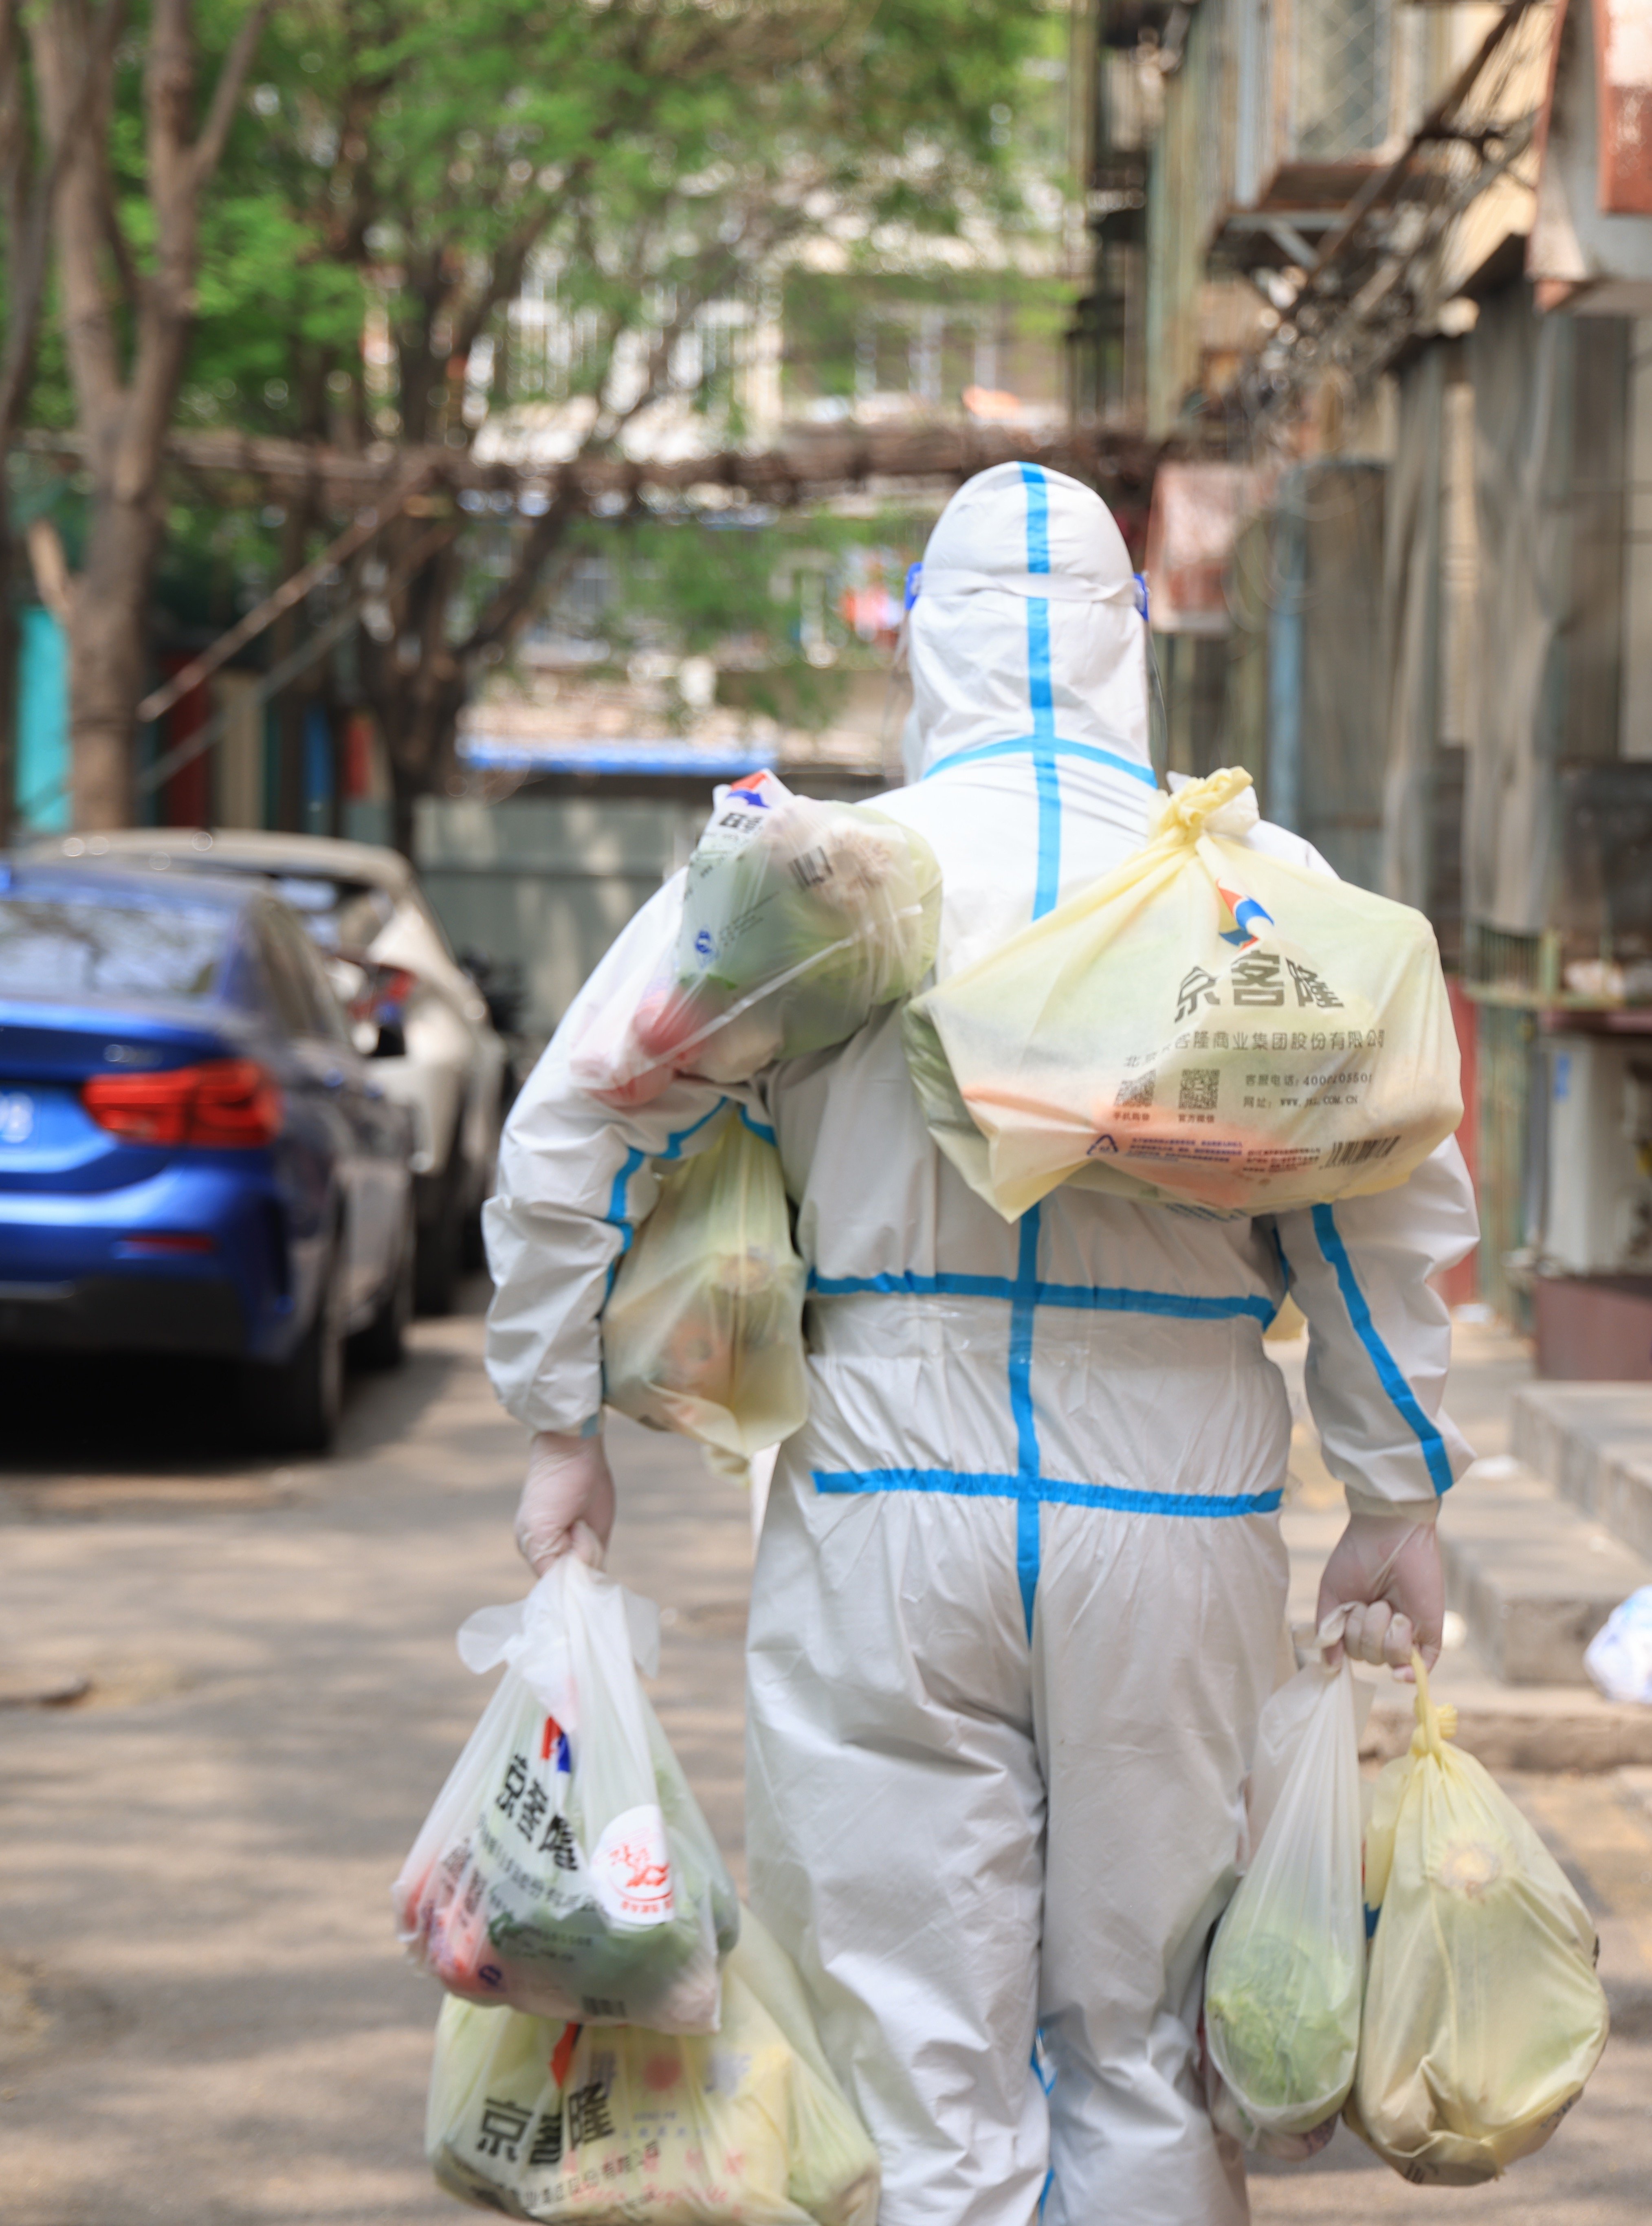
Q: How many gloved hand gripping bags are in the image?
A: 2